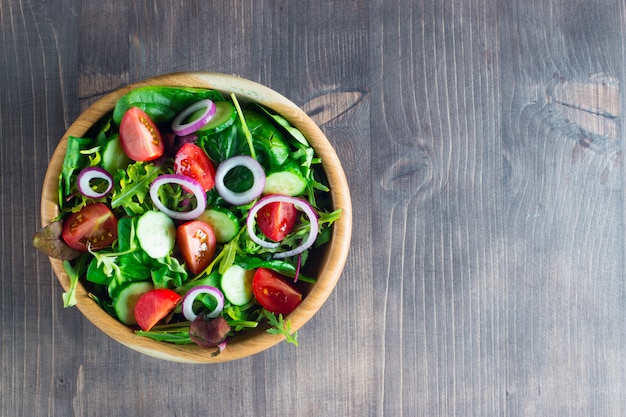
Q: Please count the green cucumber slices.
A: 7